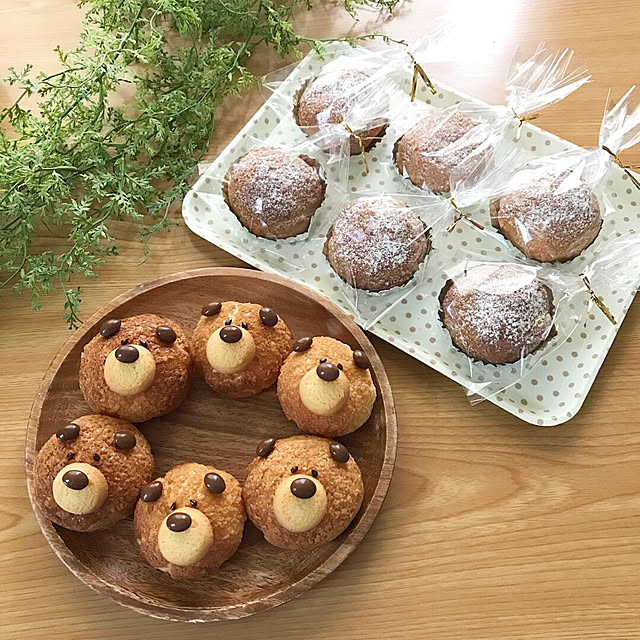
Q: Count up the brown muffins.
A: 12